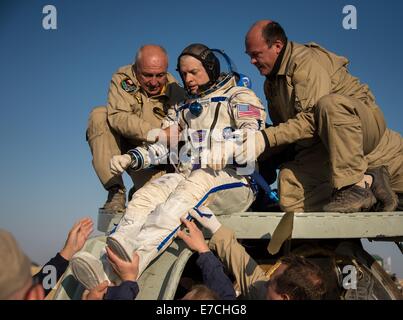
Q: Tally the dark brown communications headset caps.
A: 1